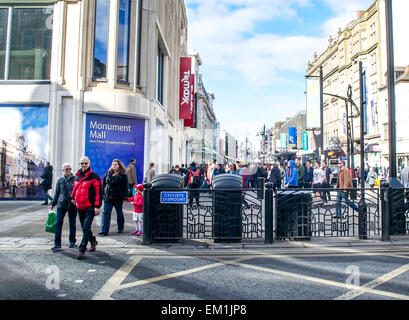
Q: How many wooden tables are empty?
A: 0